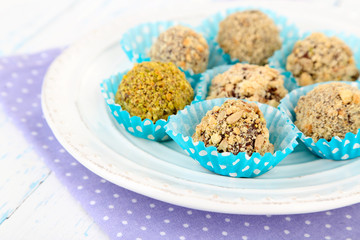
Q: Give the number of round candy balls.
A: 7